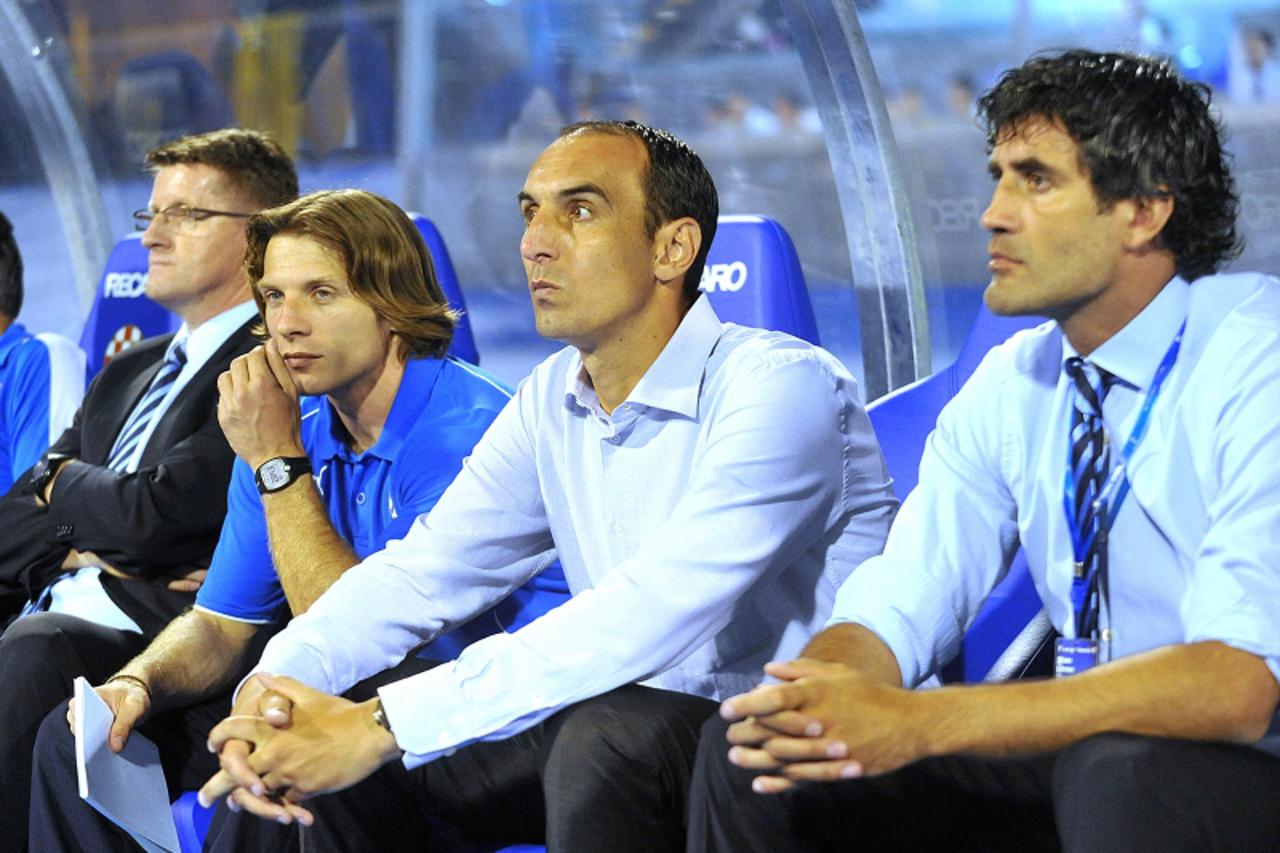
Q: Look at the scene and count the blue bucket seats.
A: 4